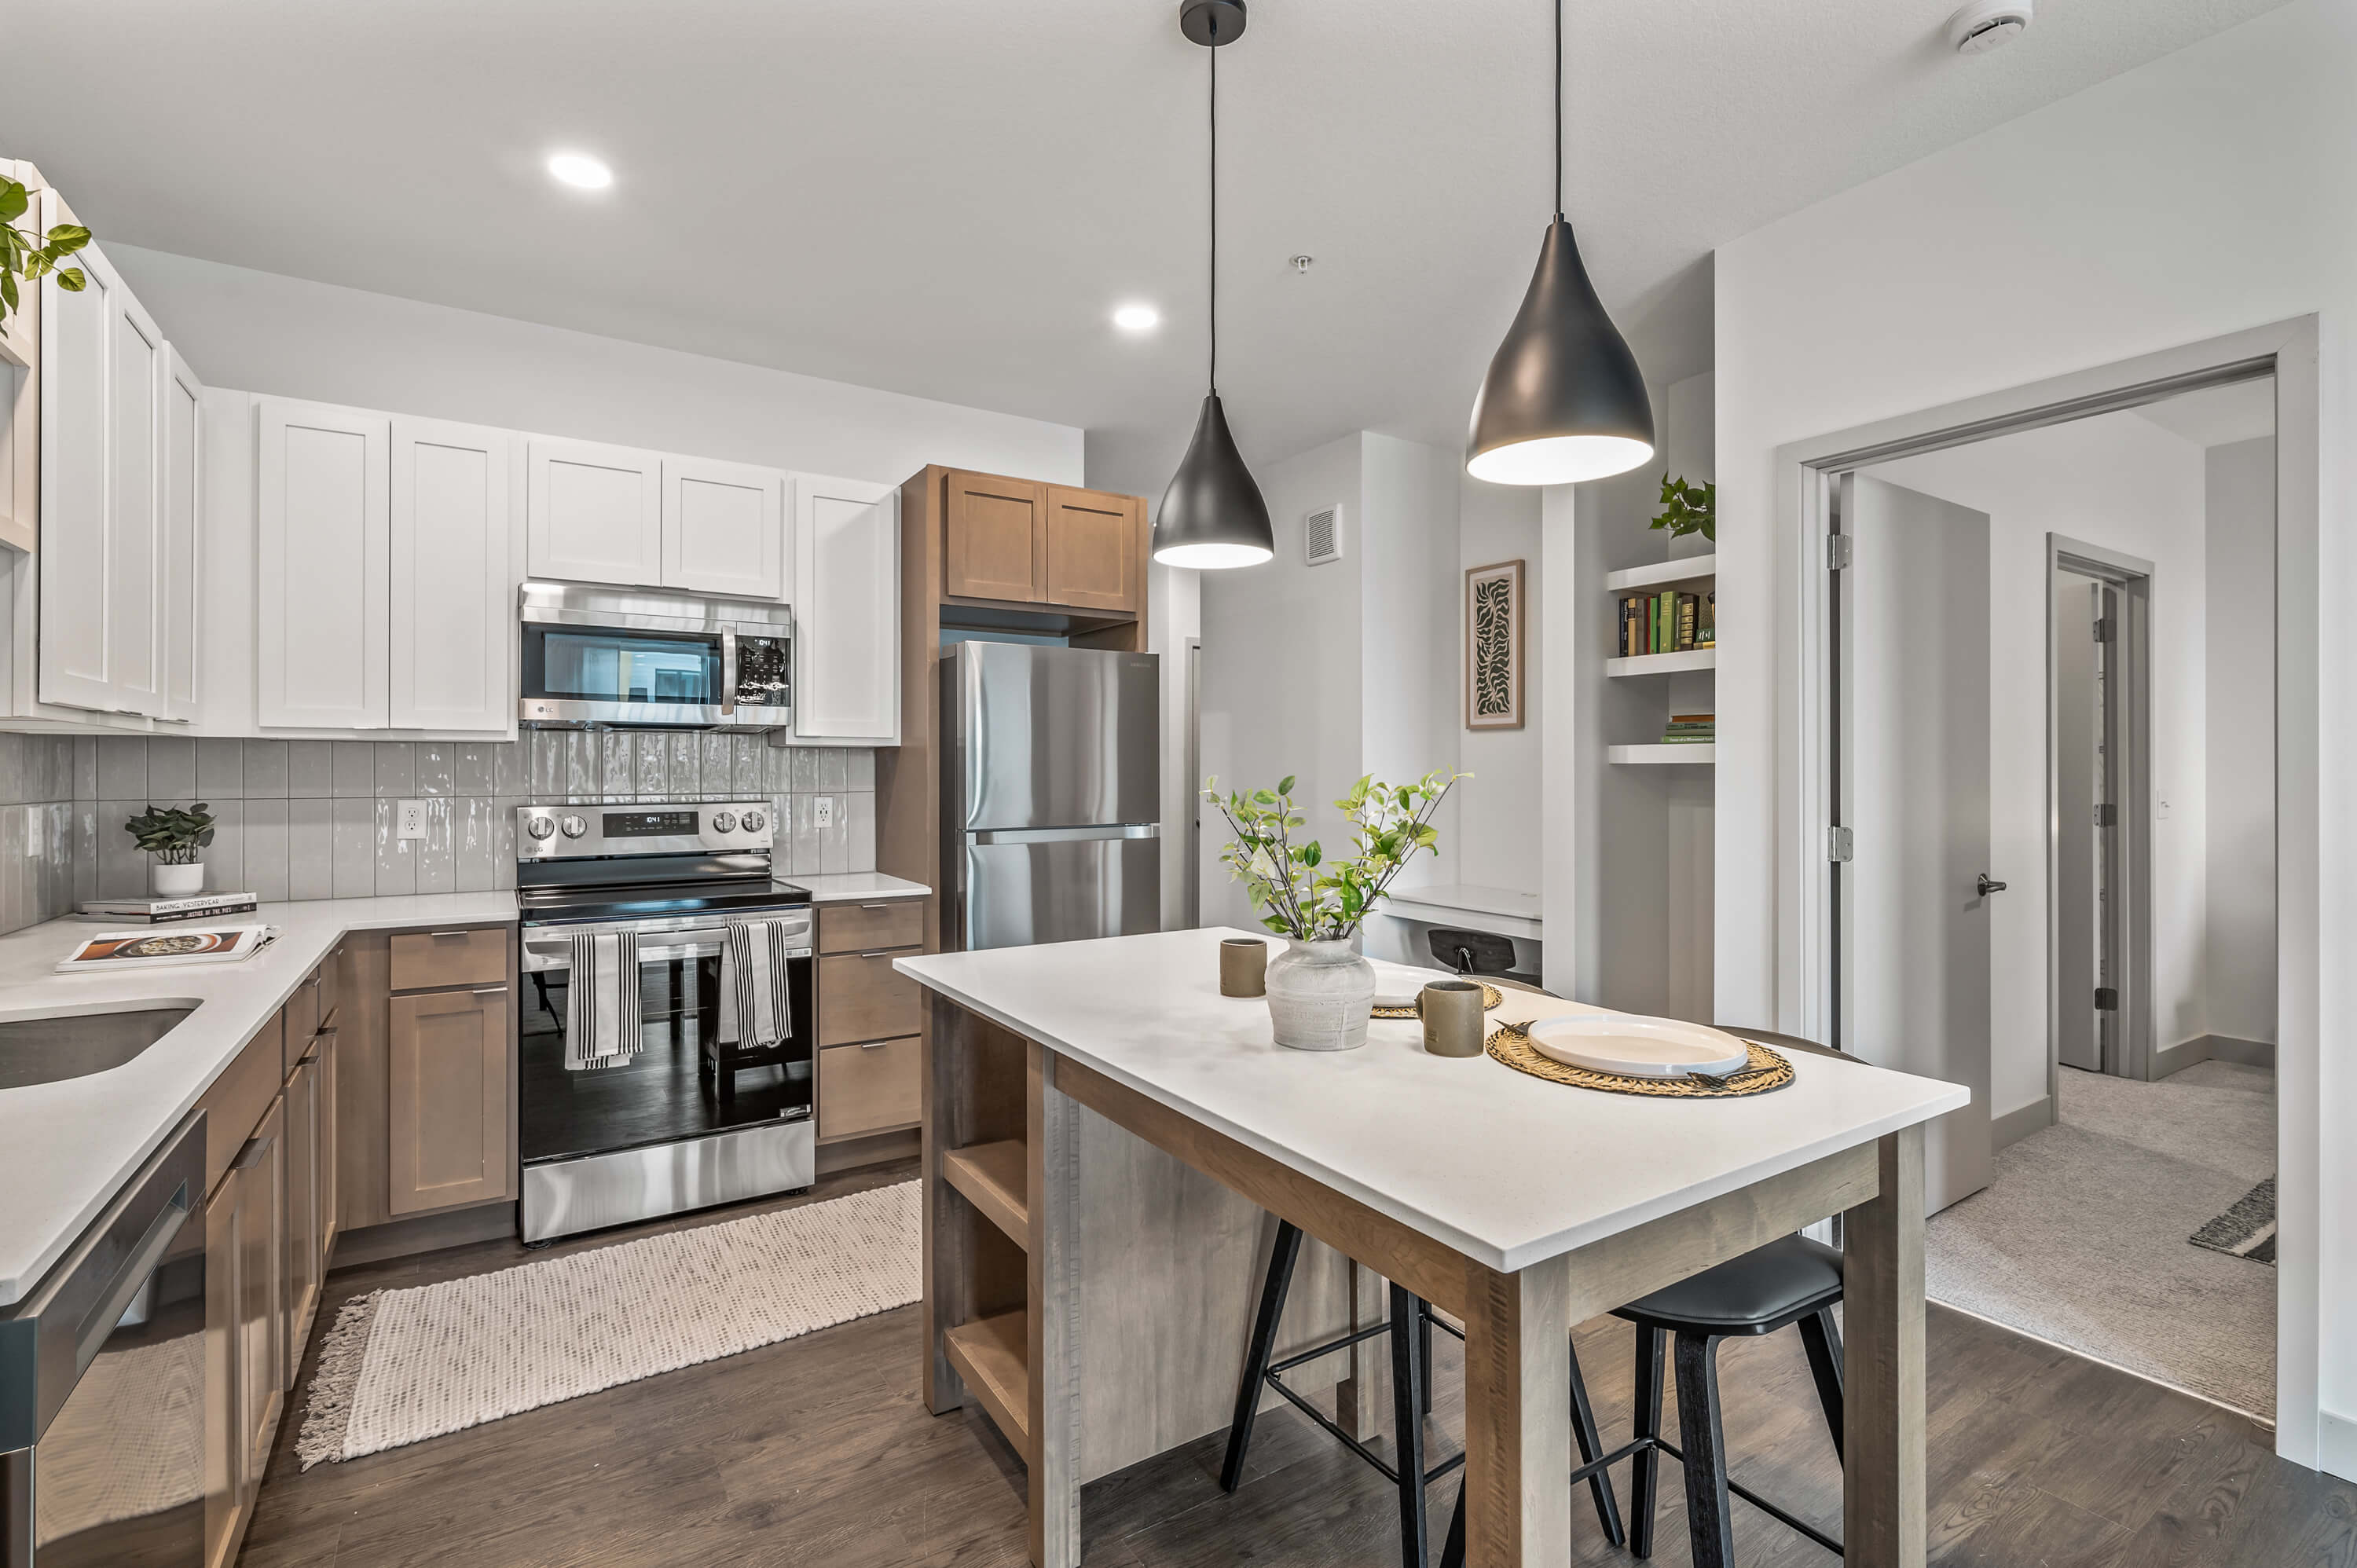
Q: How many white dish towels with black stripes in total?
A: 2